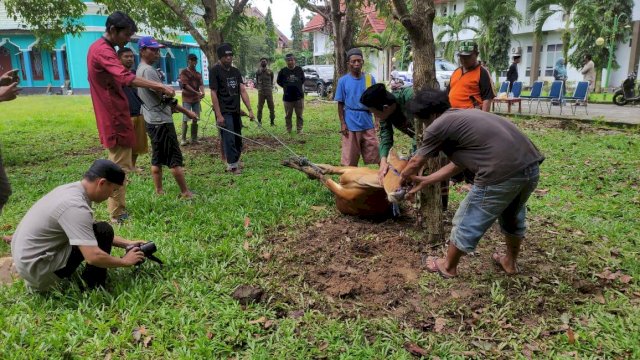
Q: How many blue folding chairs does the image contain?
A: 5